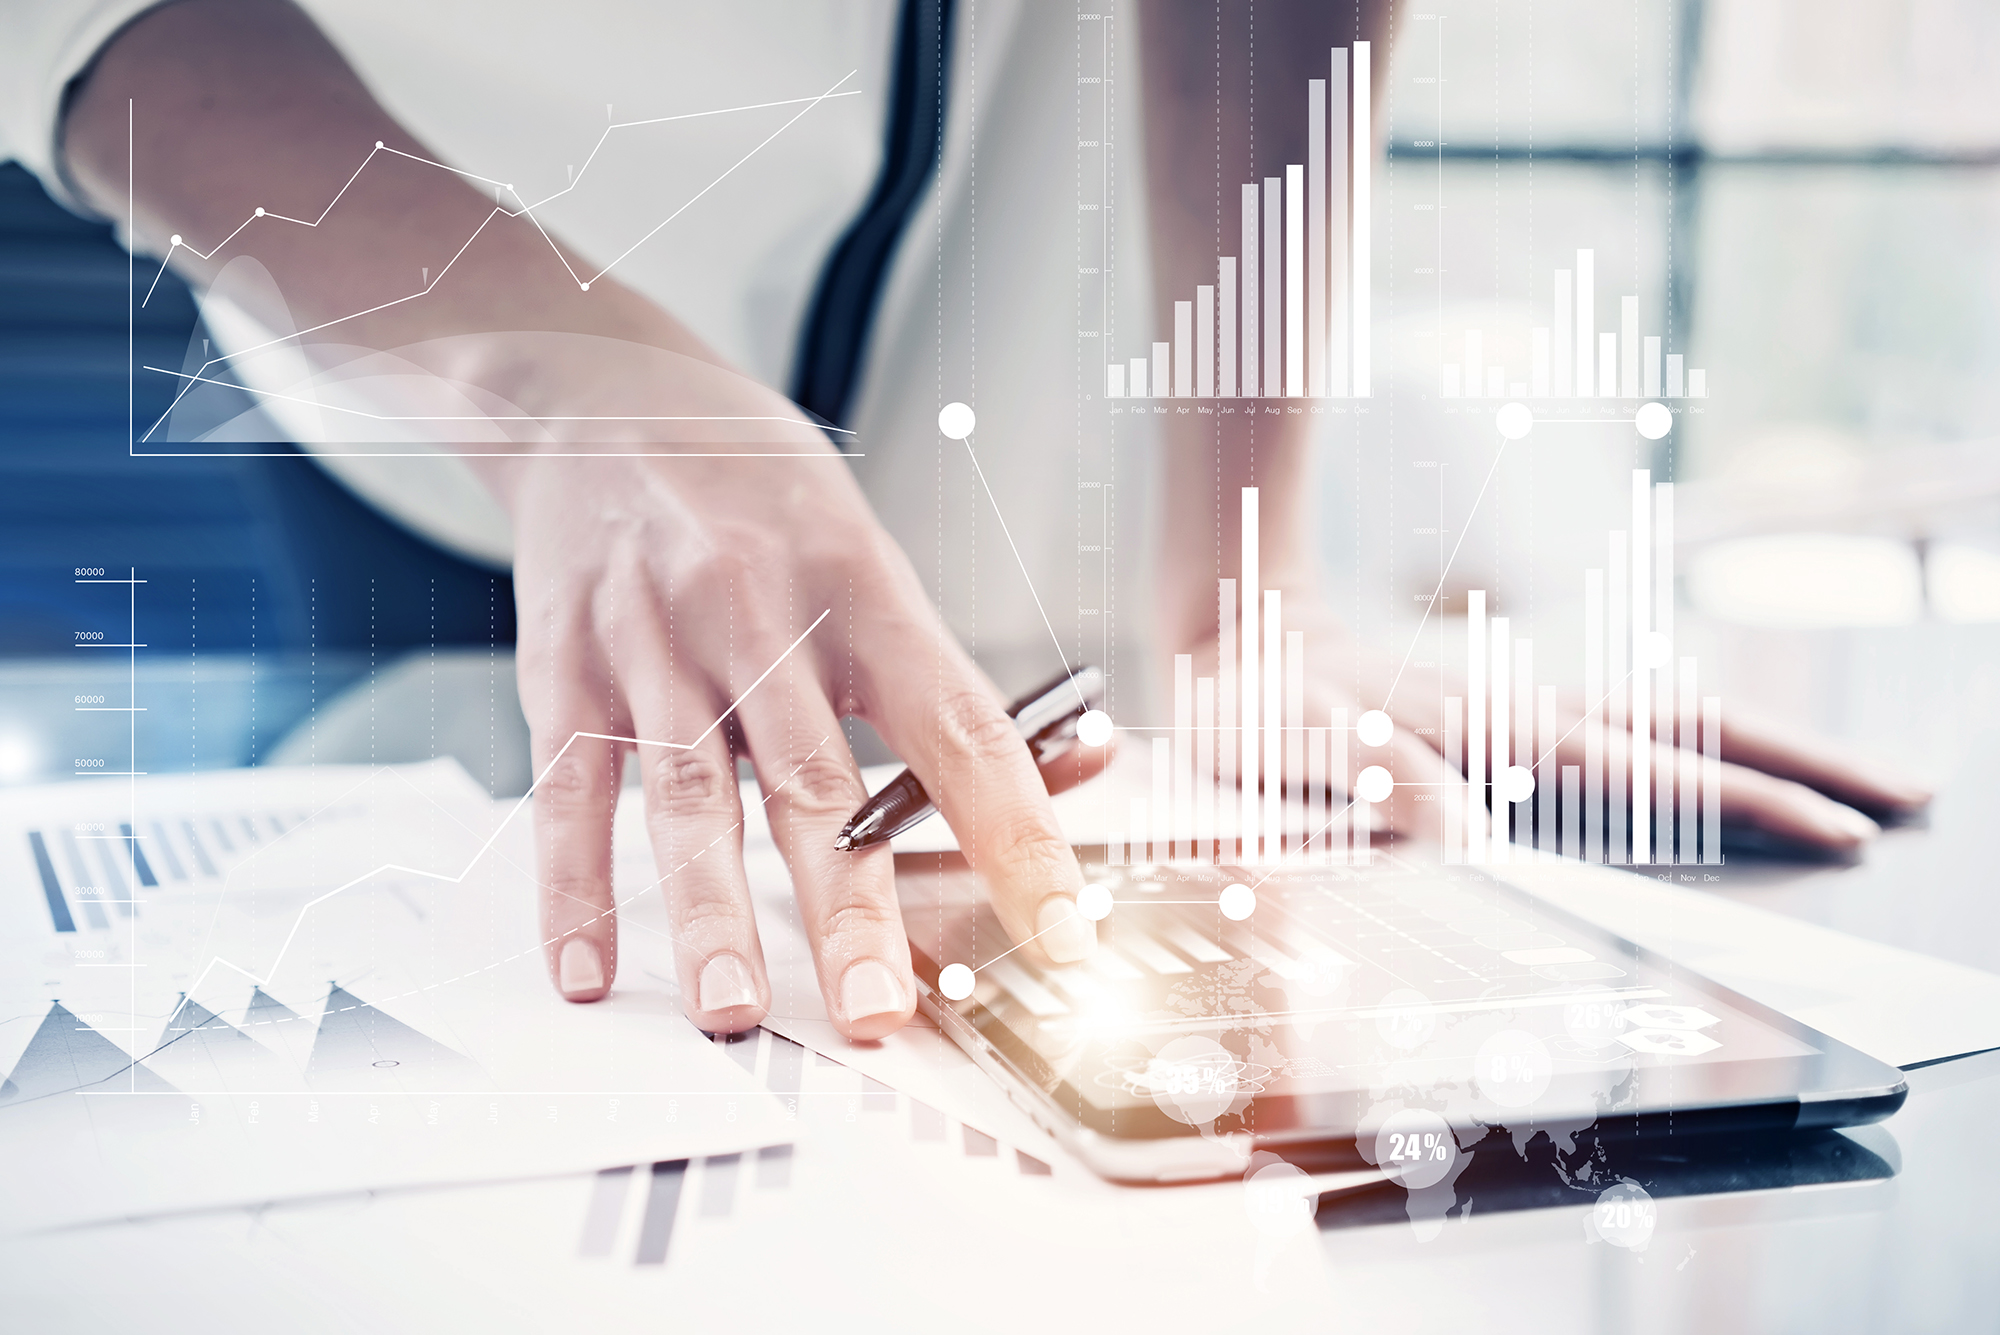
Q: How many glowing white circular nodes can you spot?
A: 11